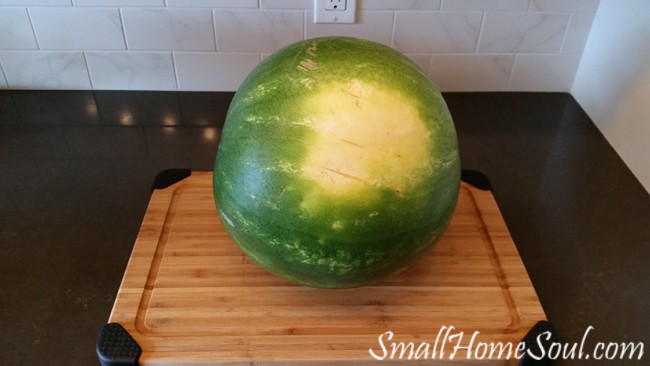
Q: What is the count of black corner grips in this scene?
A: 4